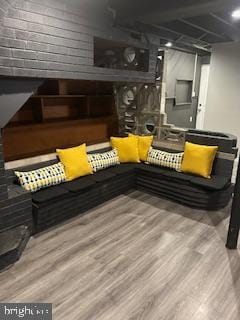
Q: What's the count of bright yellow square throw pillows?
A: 4